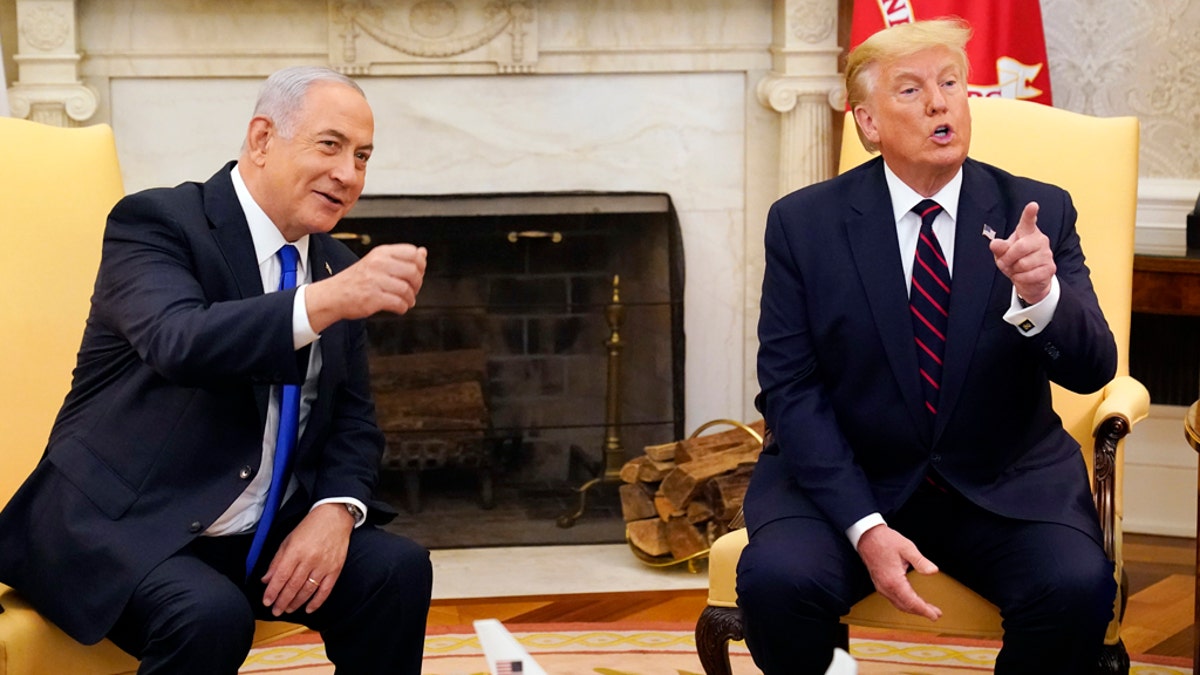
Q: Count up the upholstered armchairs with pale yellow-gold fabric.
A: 2